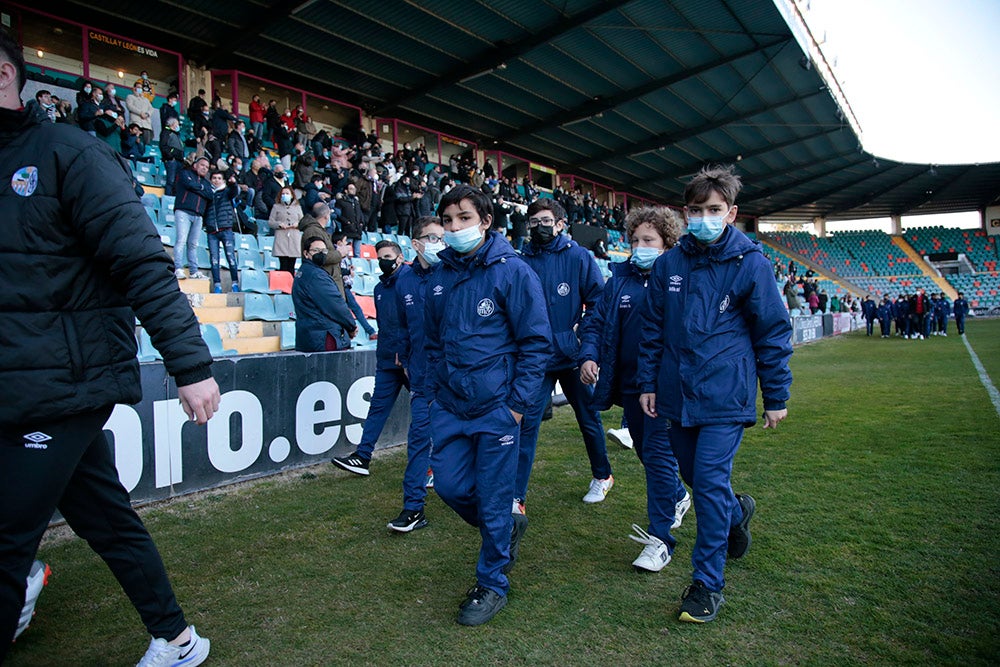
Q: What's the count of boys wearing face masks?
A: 6